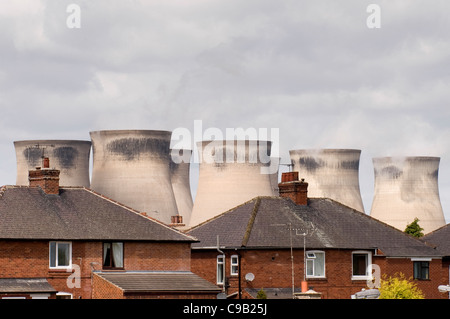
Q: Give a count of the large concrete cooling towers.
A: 7